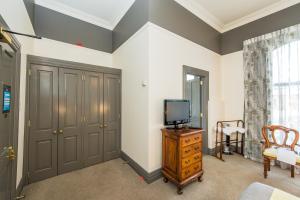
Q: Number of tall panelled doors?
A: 4